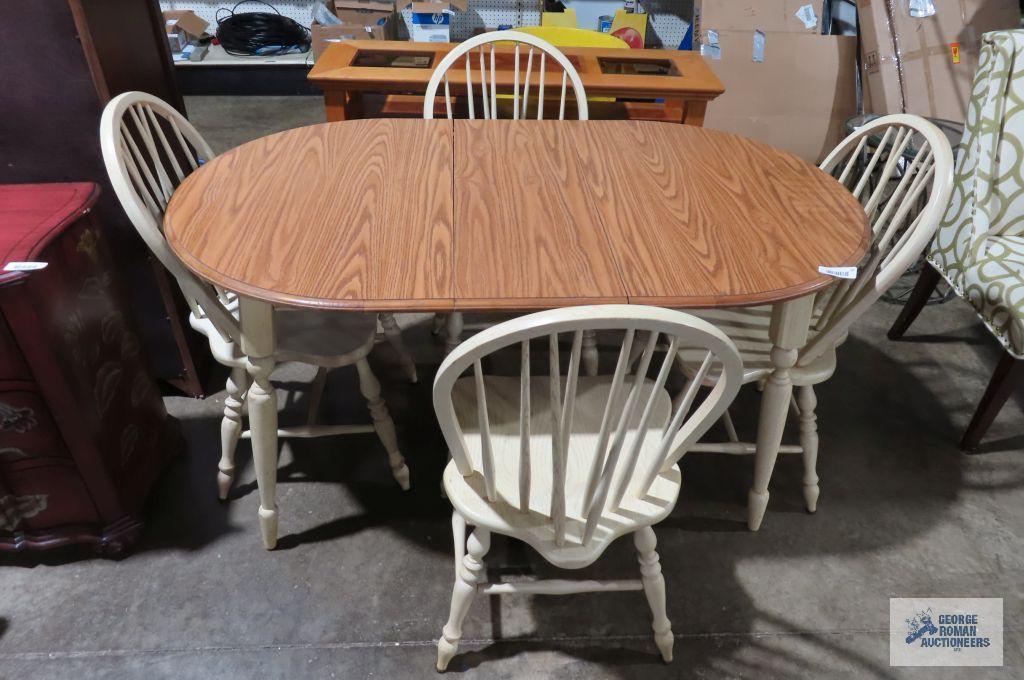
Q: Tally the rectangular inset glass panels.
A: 2